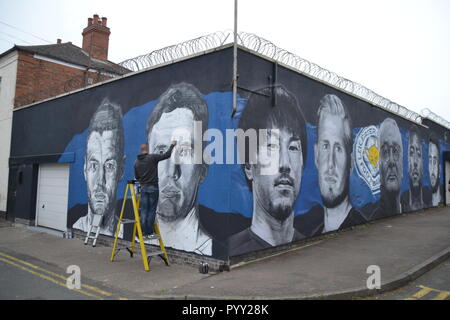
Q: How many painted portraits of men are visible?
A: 7